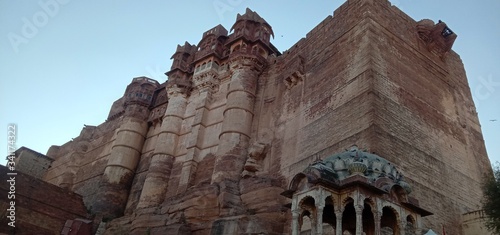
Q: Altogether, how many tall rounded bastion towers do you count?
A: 3